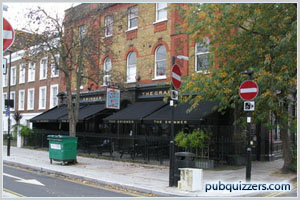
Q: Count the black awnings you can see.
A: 4